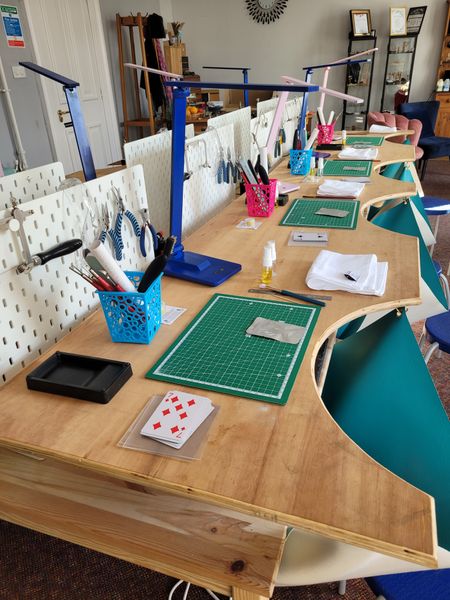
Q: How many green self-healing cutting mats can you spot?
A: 4